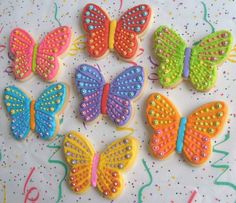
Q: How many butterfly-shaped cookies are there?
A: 7